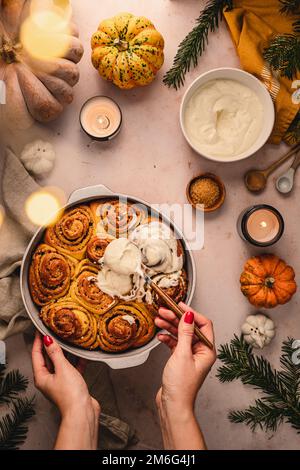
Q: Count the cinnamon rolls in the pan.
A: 10